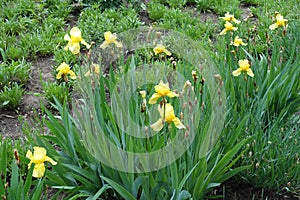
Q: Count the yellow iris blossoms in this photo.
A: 13